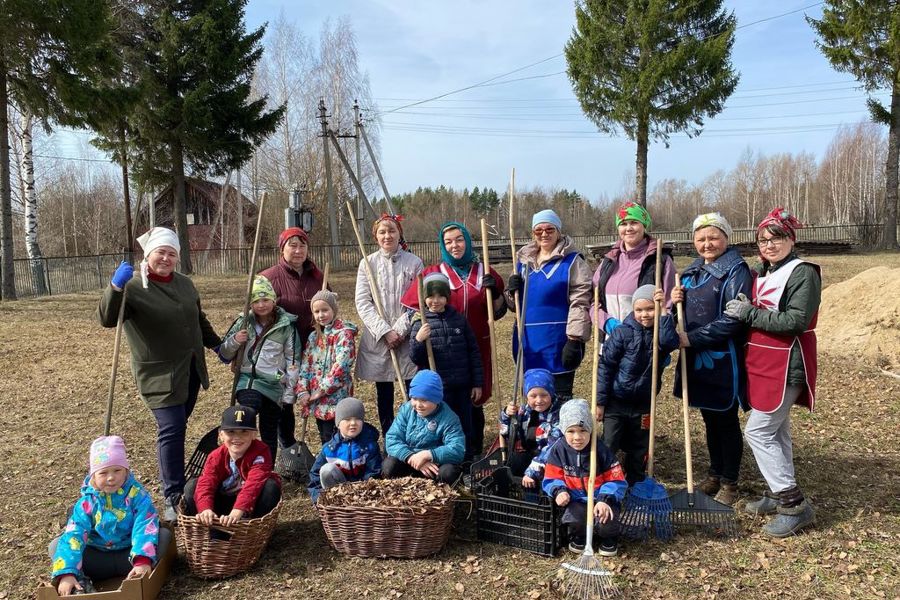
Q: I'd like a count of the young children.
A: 10